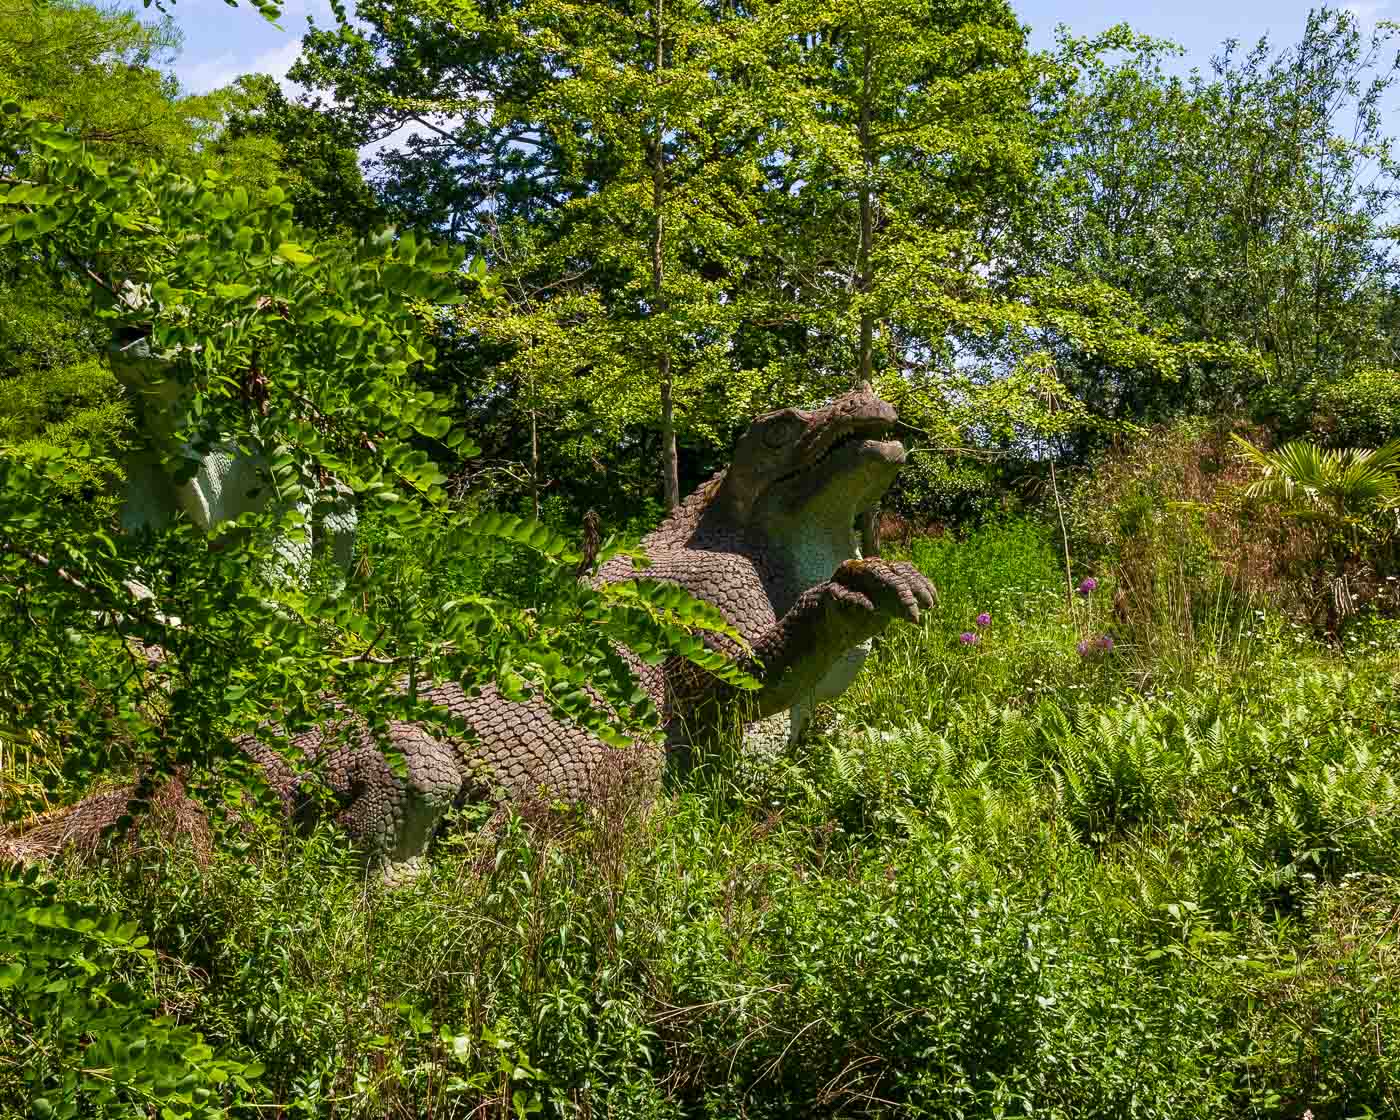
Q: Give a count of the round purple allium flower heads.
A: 5